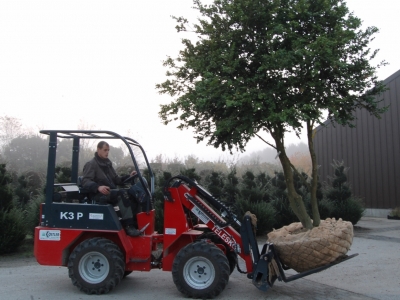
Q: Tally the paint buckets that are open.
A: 0